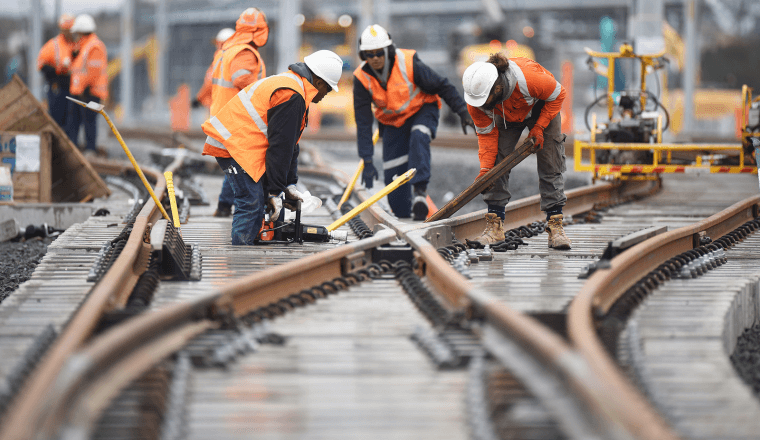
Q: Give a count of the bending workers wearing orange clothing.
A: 3